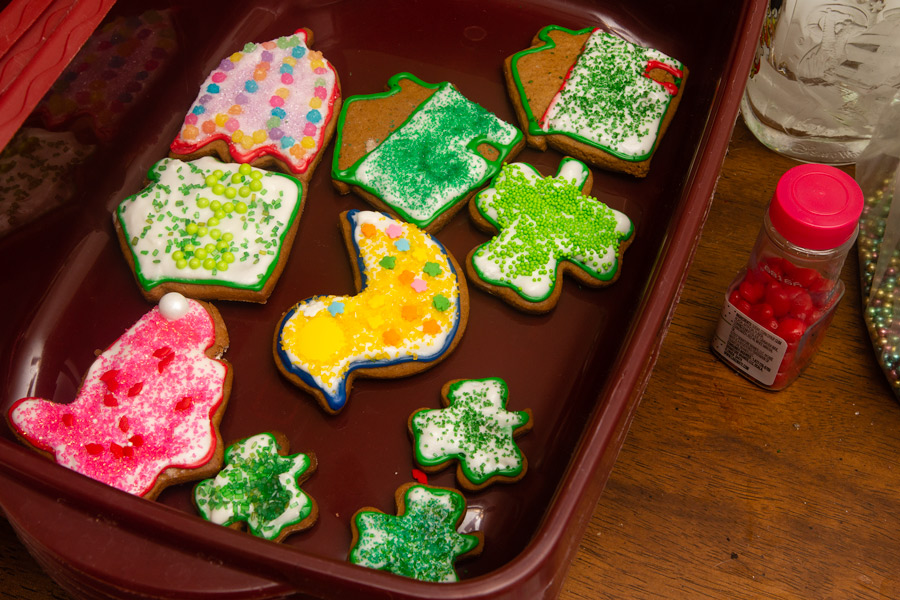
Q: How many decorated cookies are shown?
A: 10